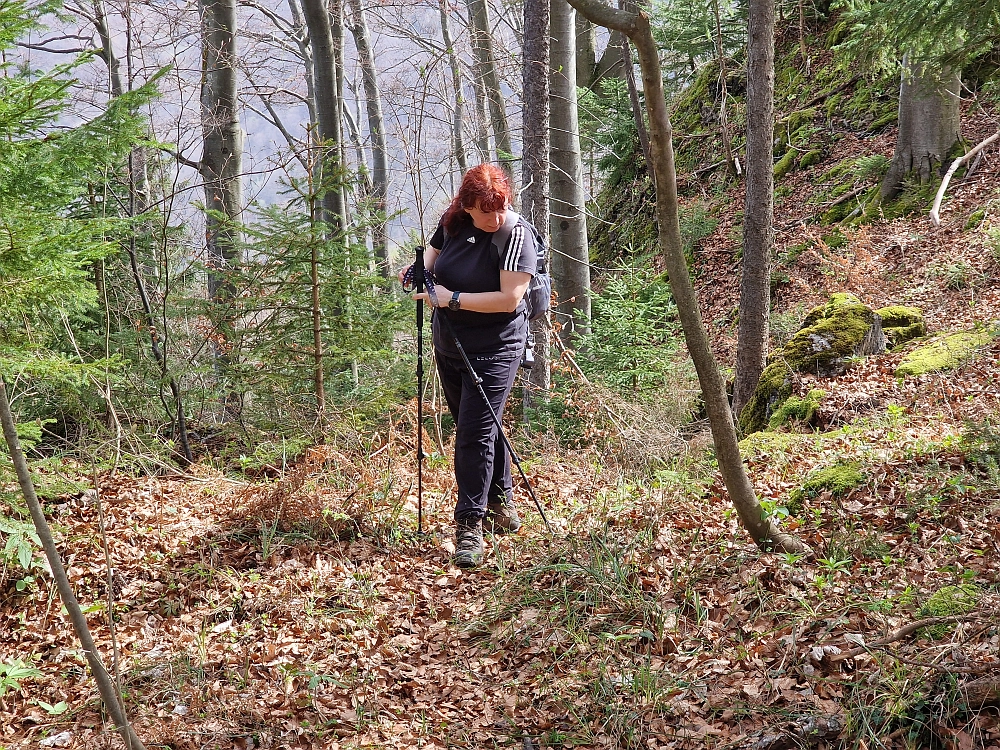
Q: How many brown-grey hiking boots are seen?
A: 2